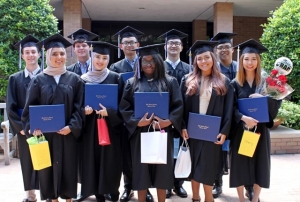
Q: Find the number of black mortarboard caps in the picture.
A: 10